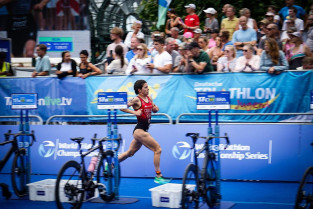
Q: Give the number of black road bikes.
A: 4